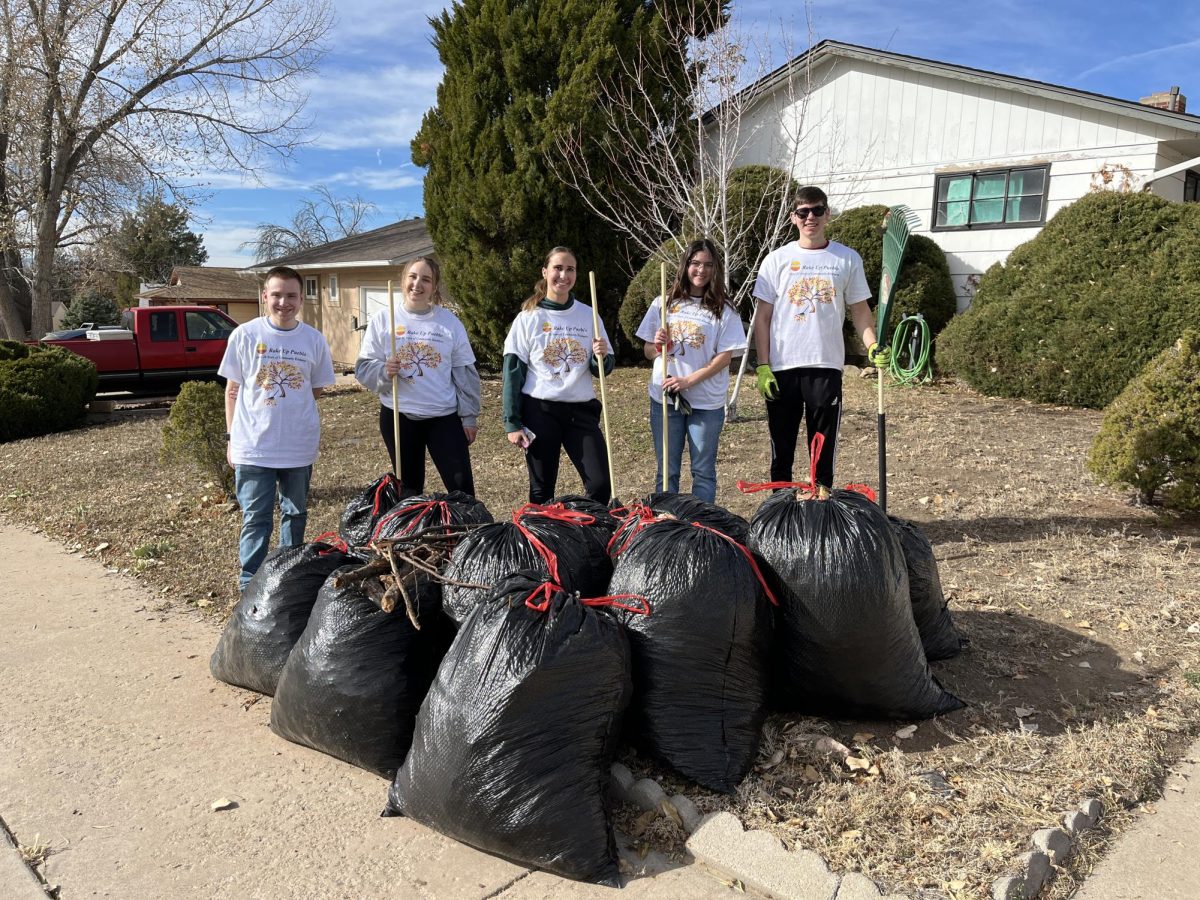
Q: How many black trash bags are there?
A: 11